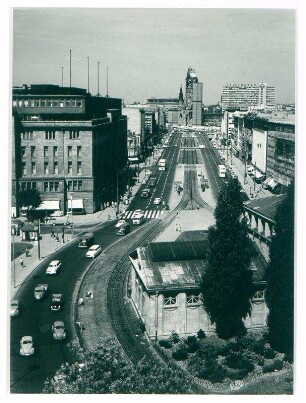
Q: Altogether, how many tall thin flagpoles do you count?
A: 5